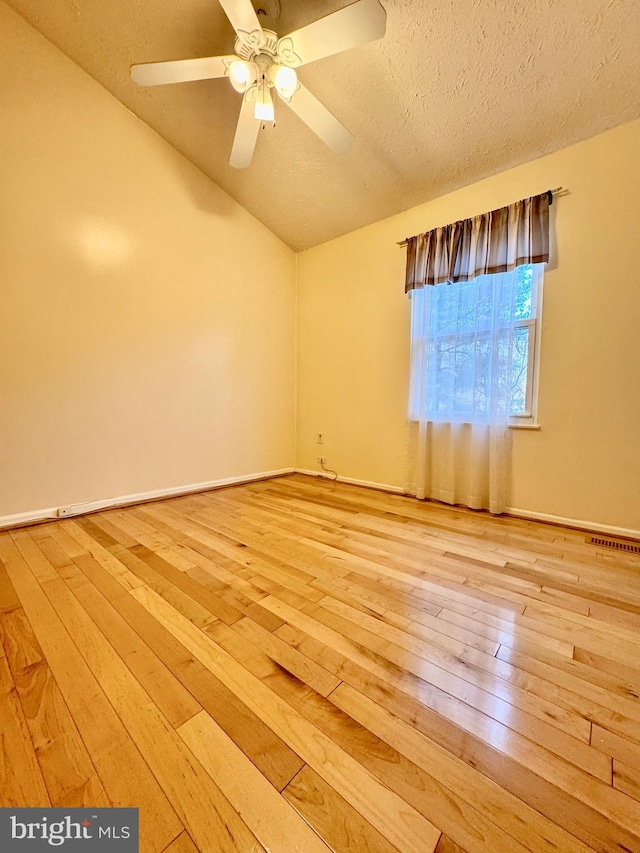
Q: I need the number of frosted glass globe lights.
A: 3